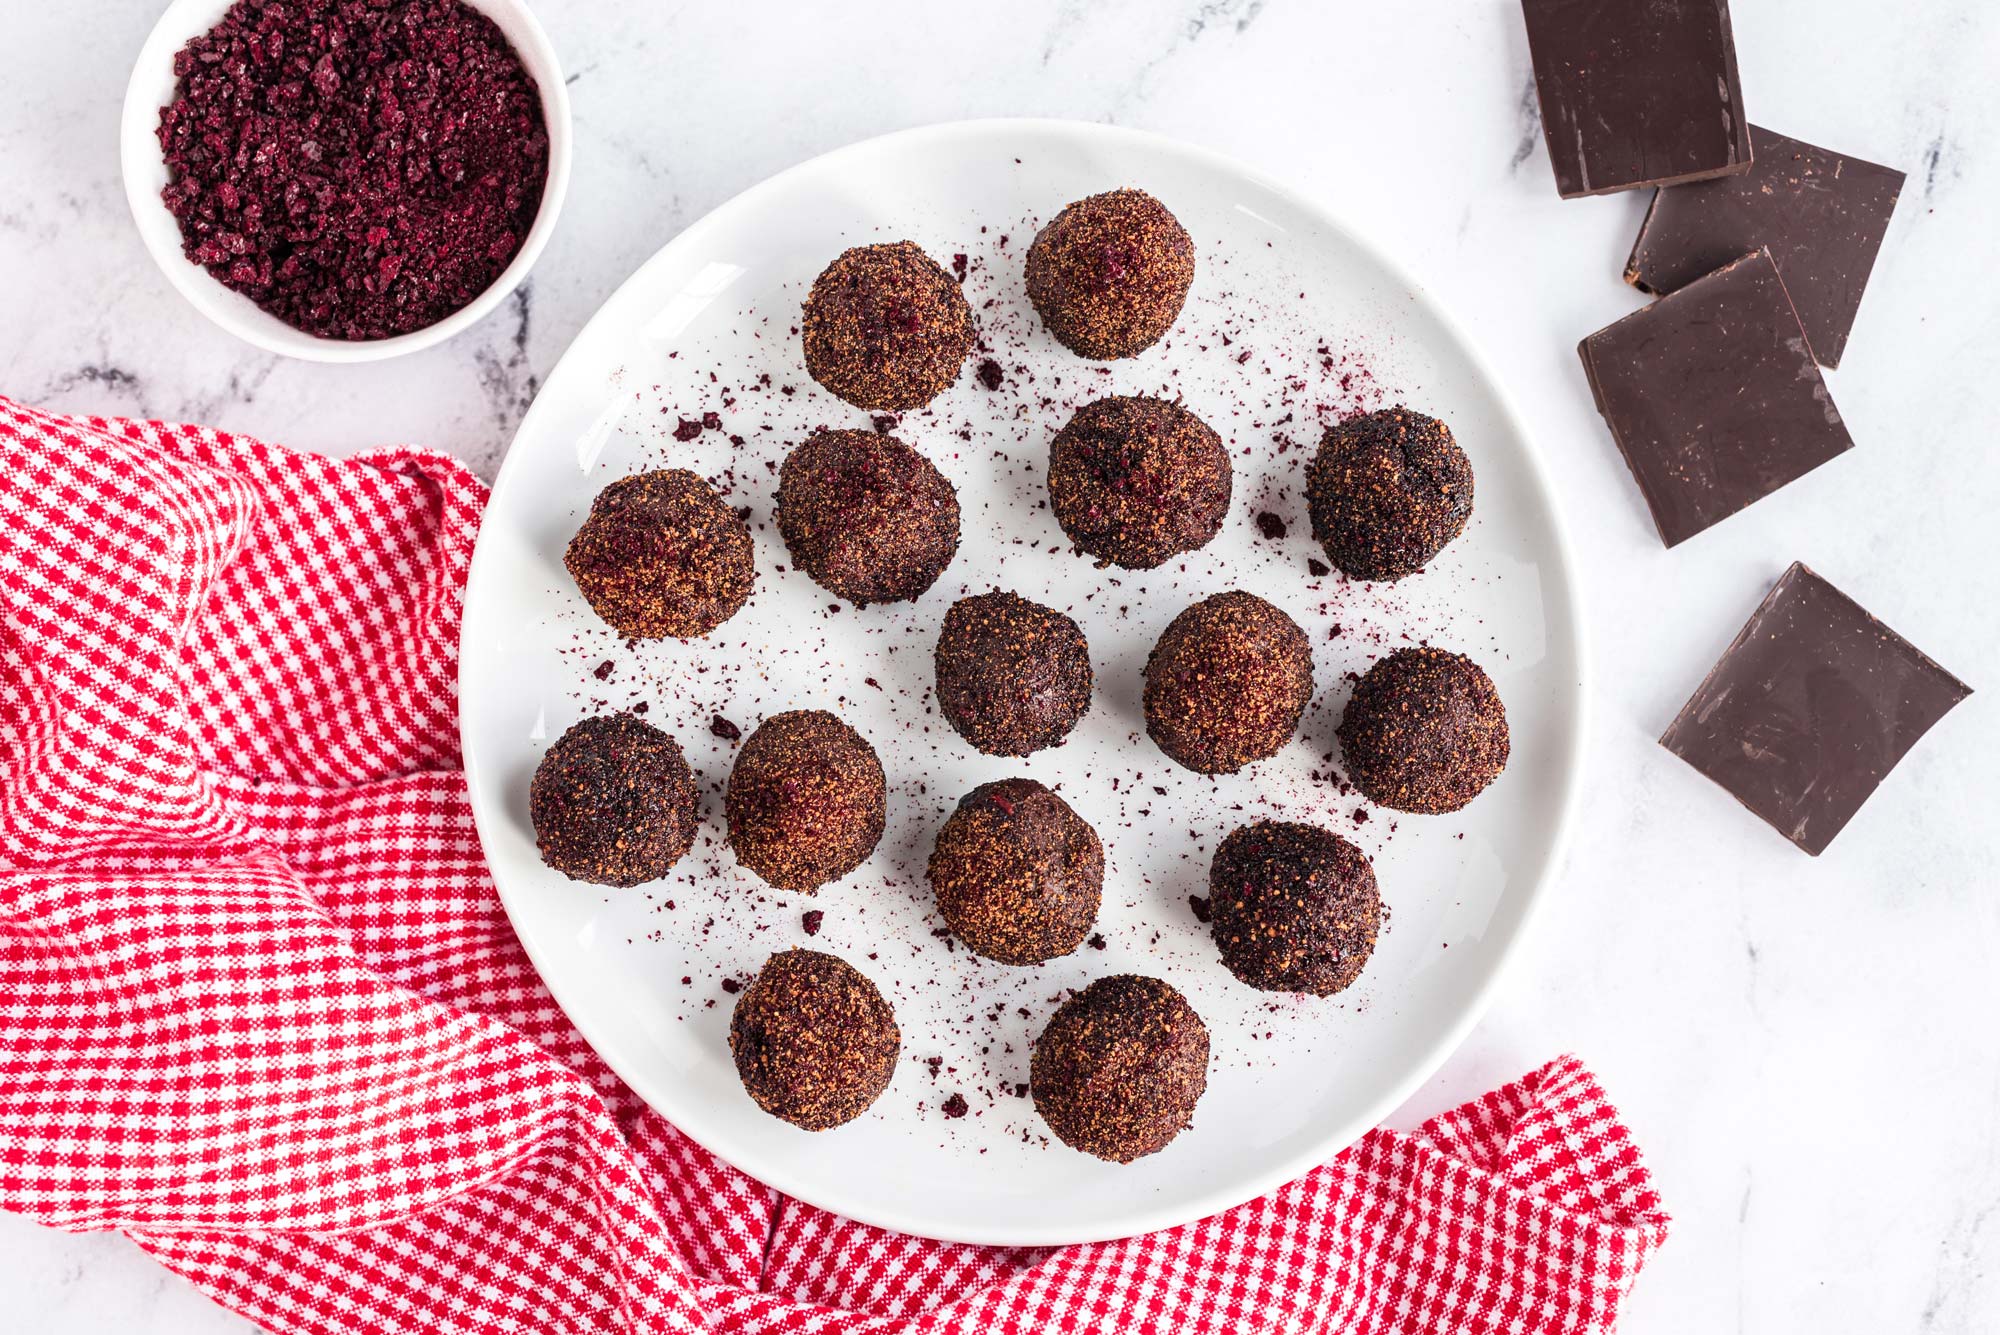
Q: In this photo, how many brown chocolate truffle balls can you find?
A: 15